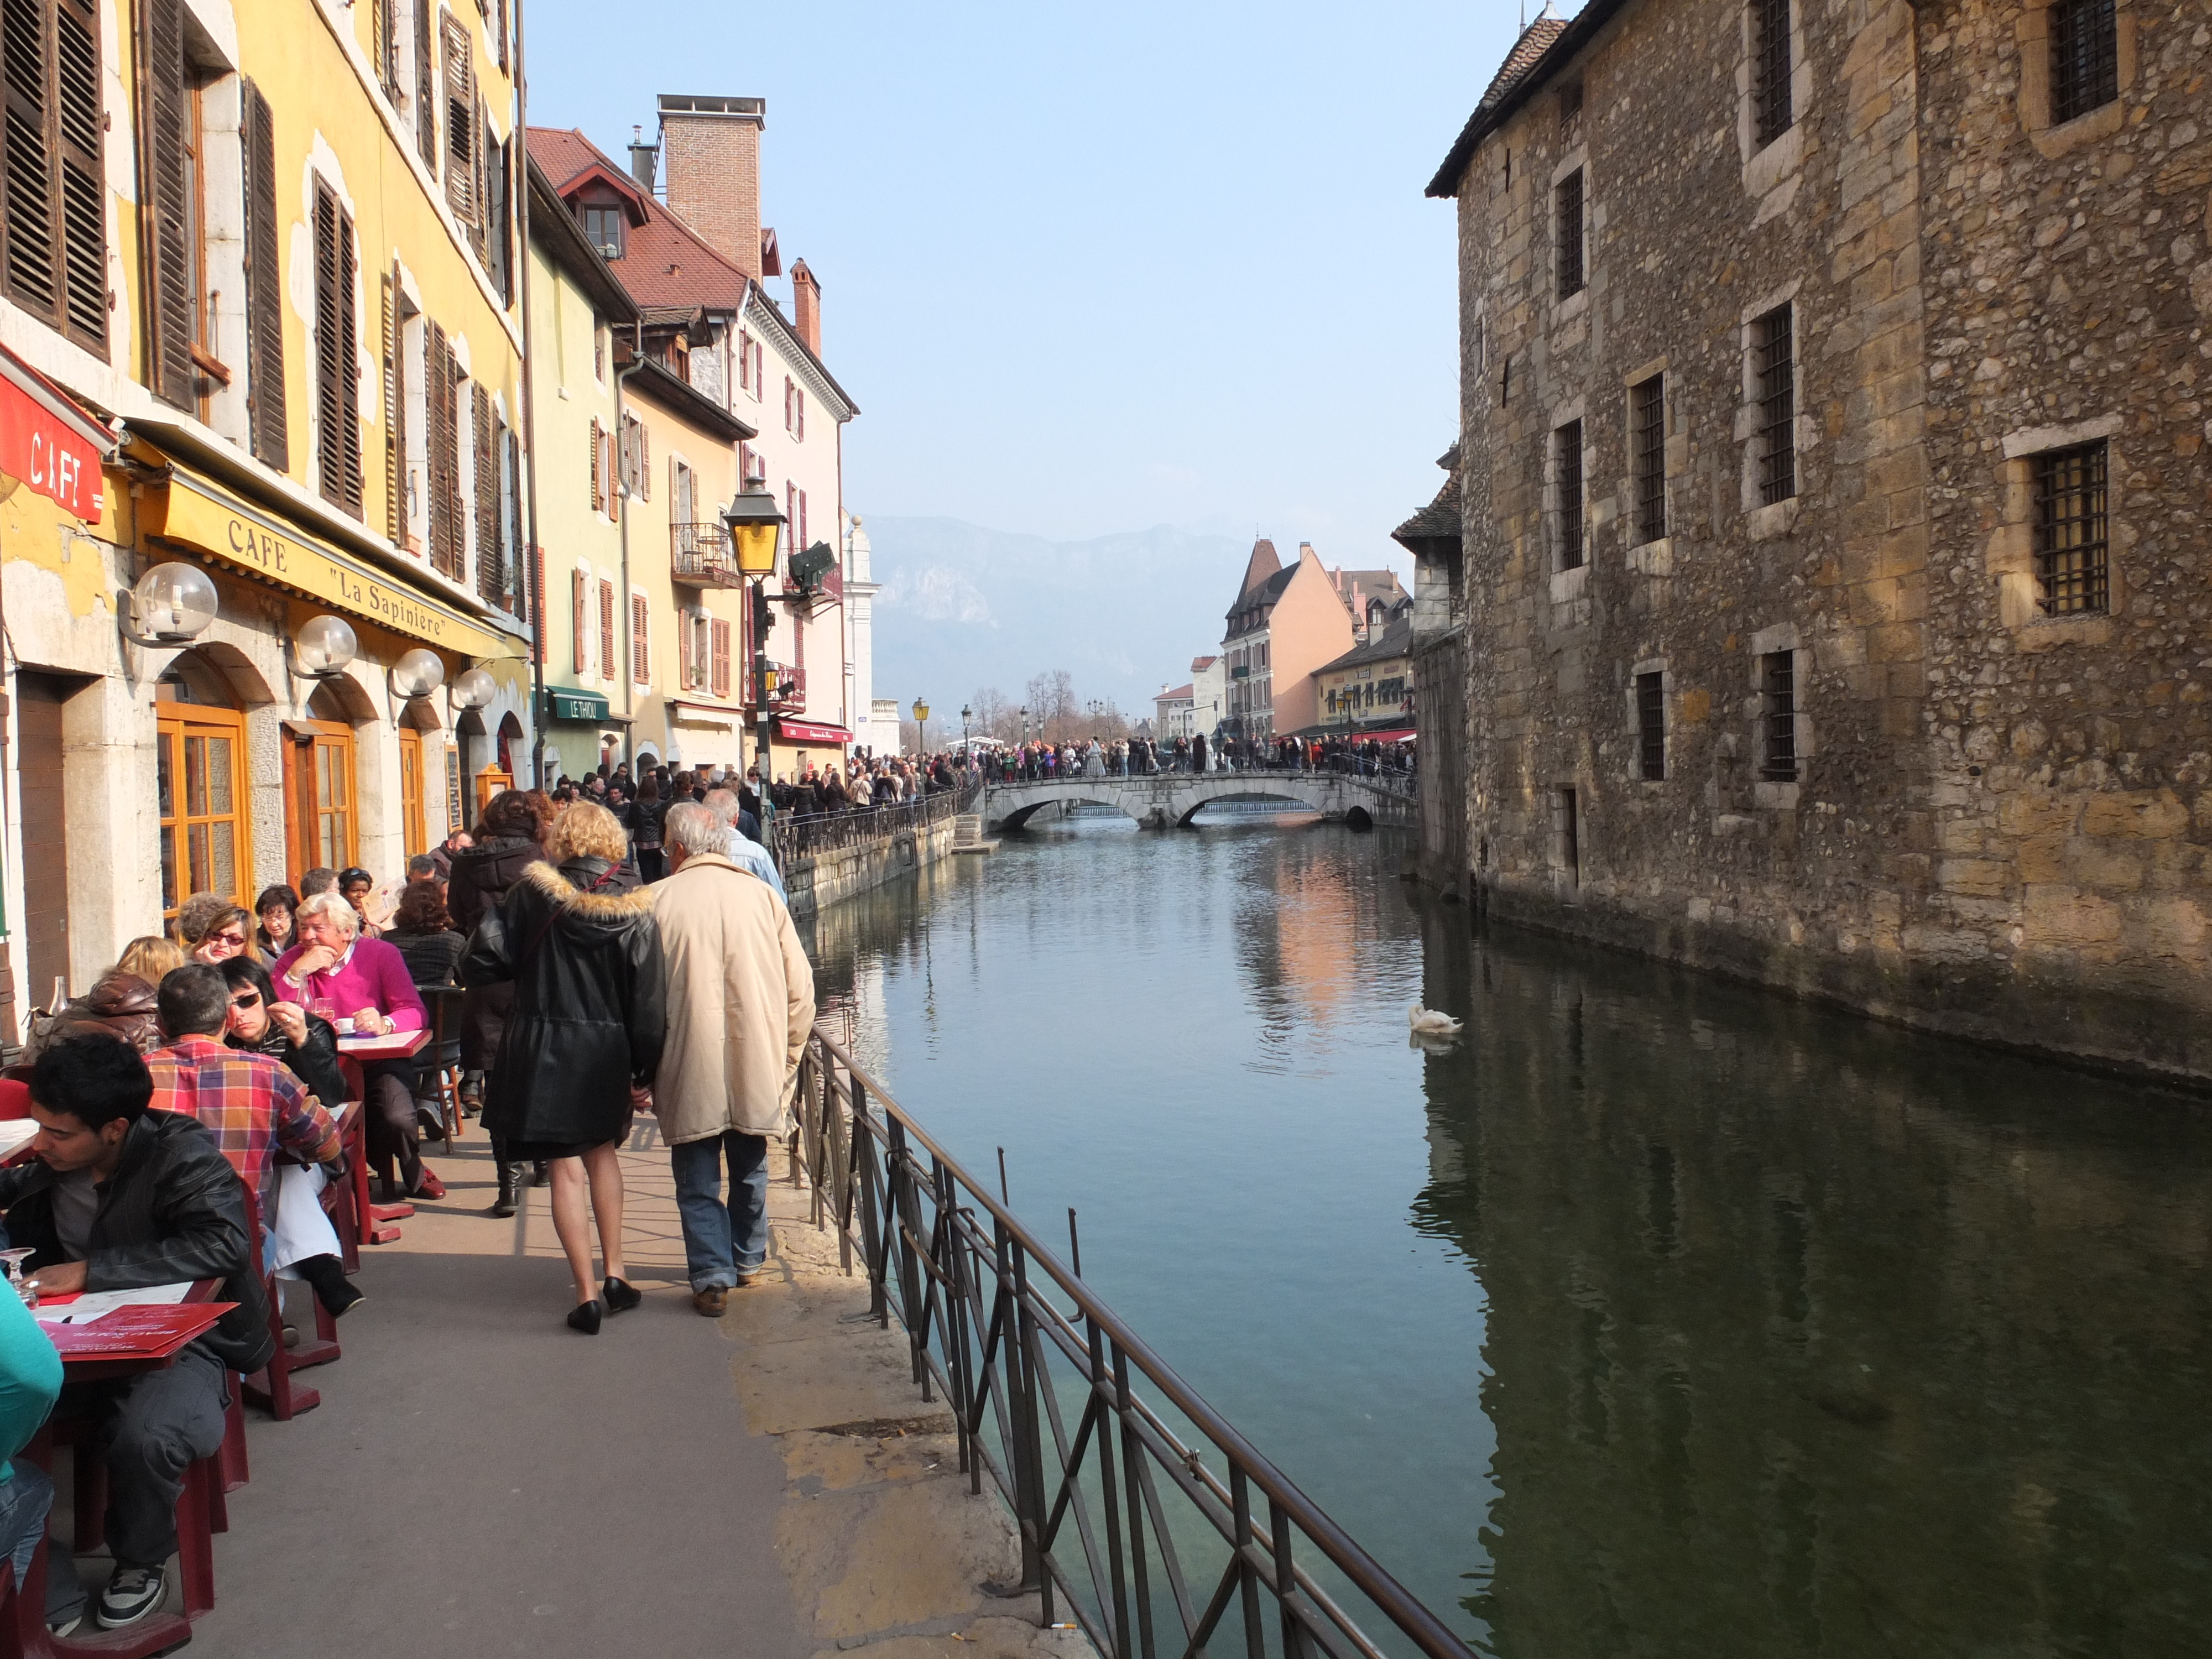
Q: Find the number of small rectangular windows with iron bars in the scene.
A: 9